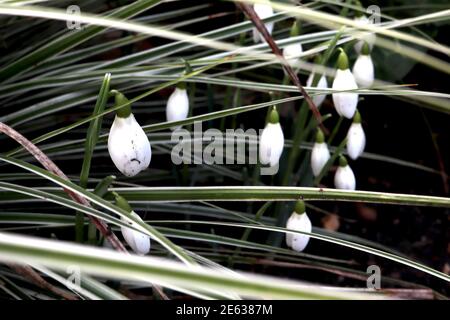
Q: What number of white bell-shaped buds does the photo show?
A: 14